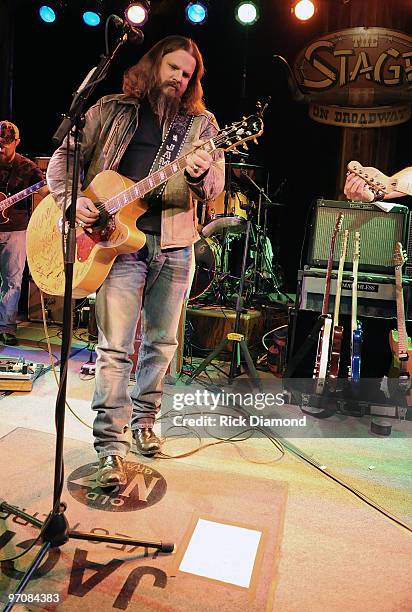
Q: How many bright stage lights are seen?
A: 6